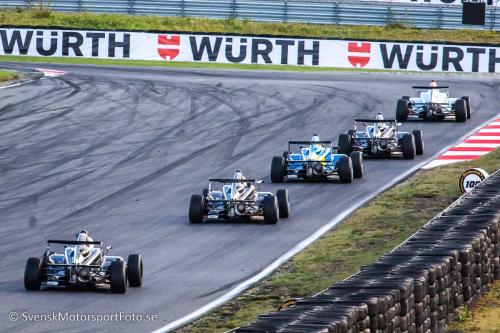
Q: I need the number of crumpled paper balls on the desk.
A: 0